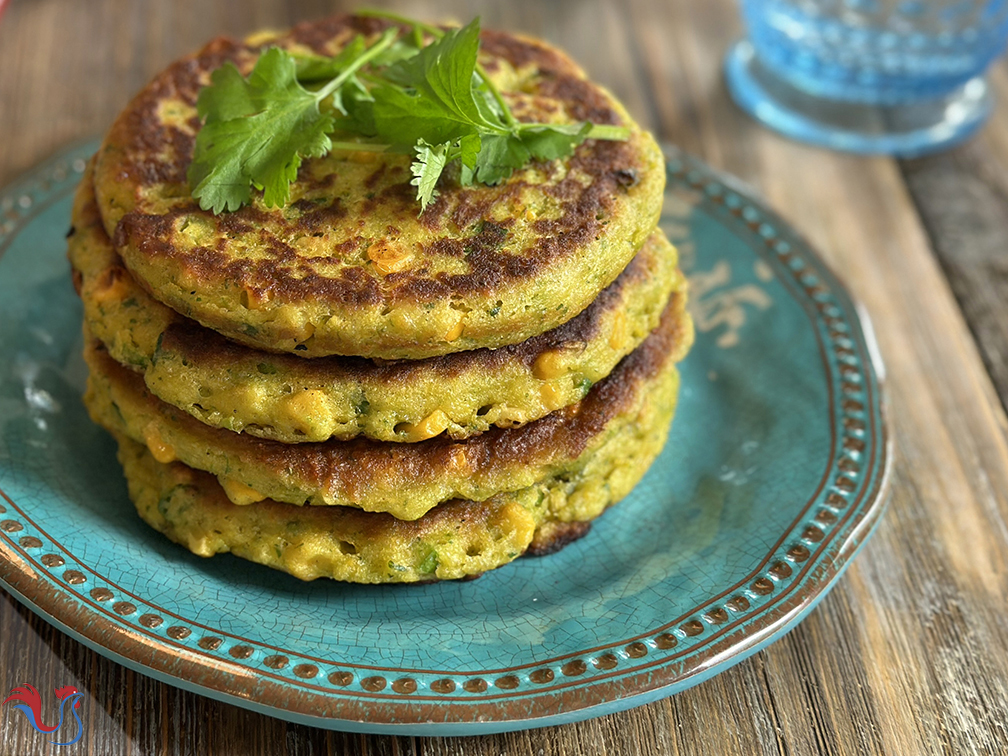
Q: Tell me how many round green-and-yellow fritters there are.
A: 4